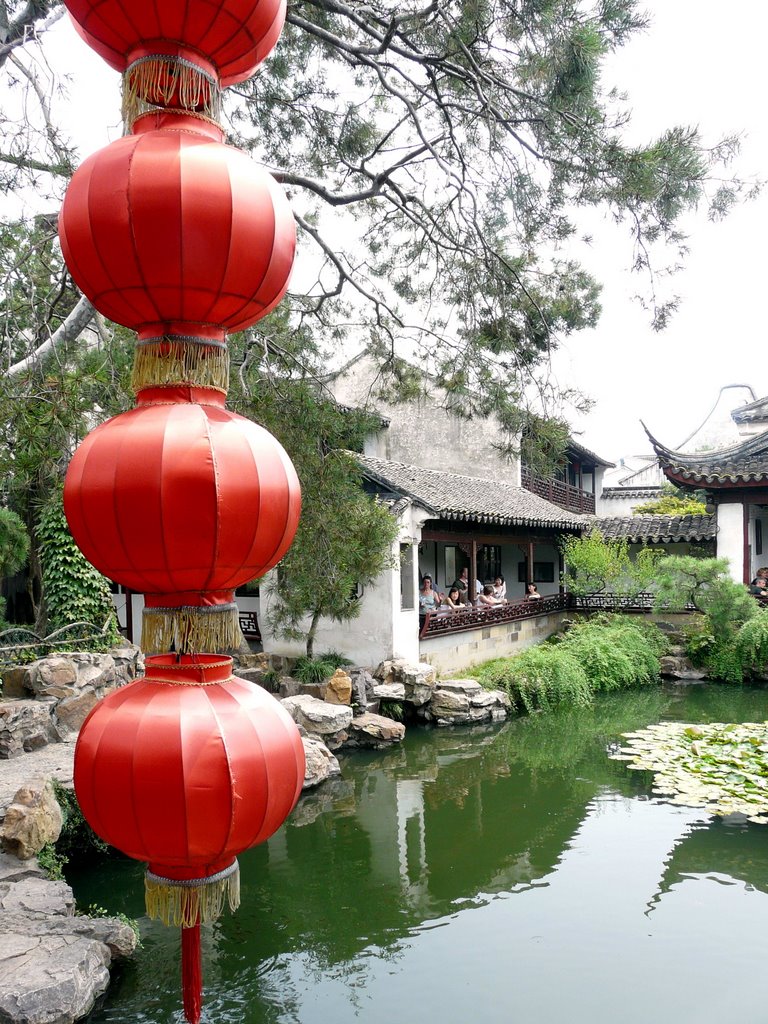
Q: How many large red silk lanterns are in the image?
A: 4